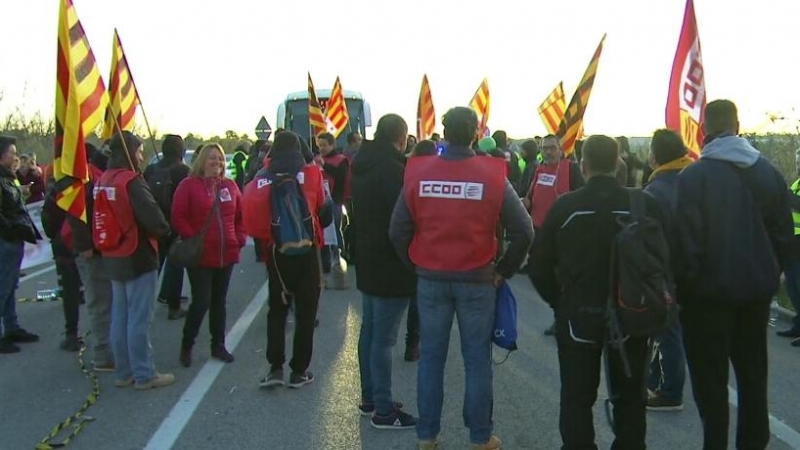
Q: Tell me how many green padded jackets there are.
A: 0